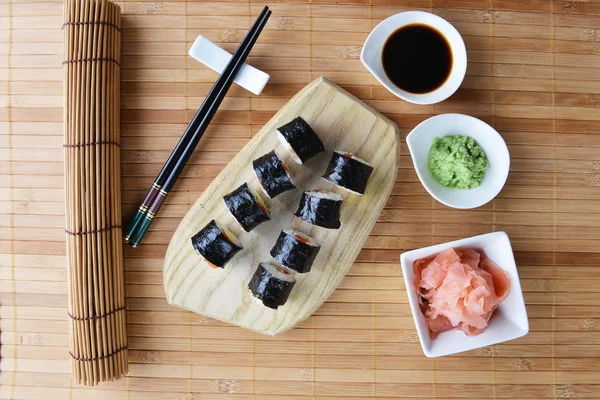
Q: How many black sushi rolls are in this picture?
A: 8